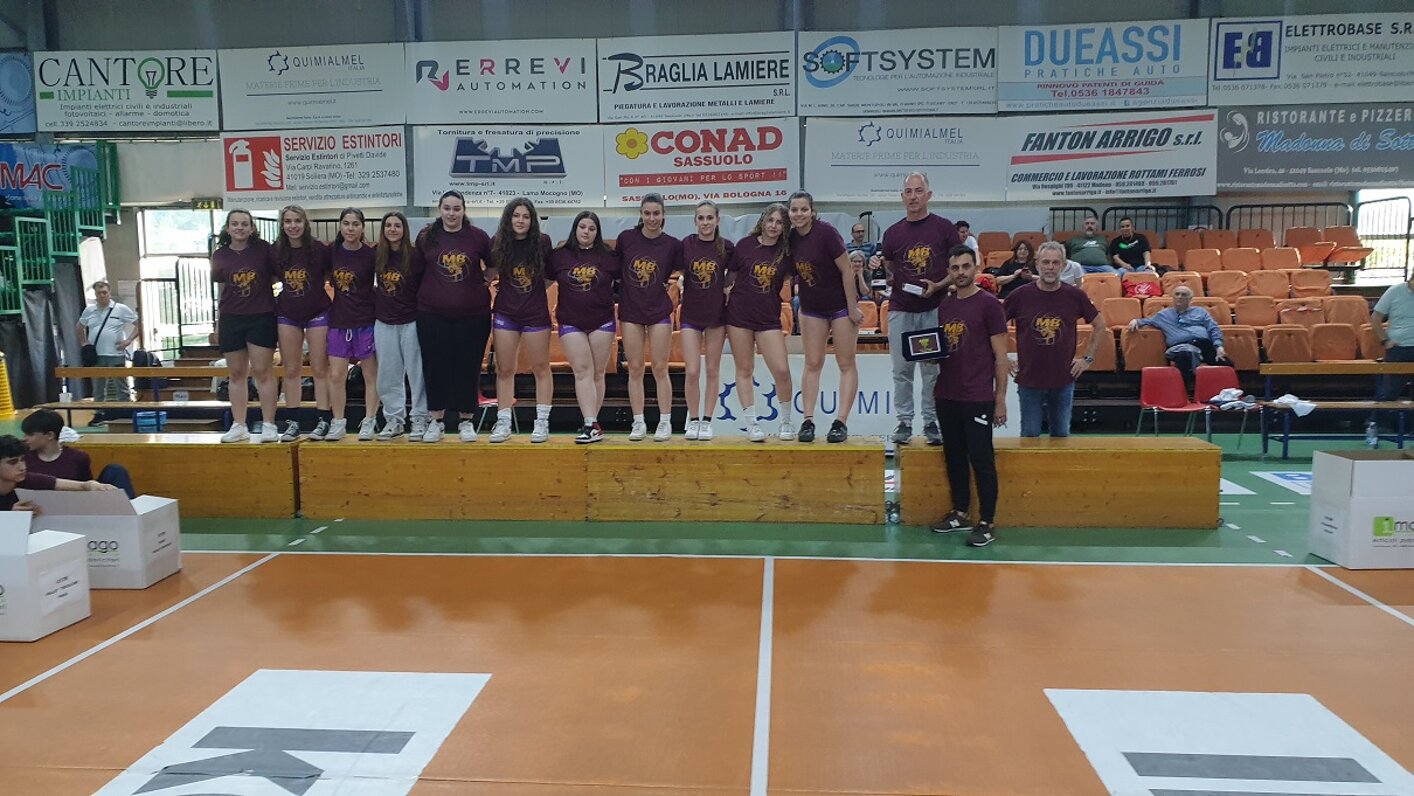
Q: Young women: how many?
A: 11